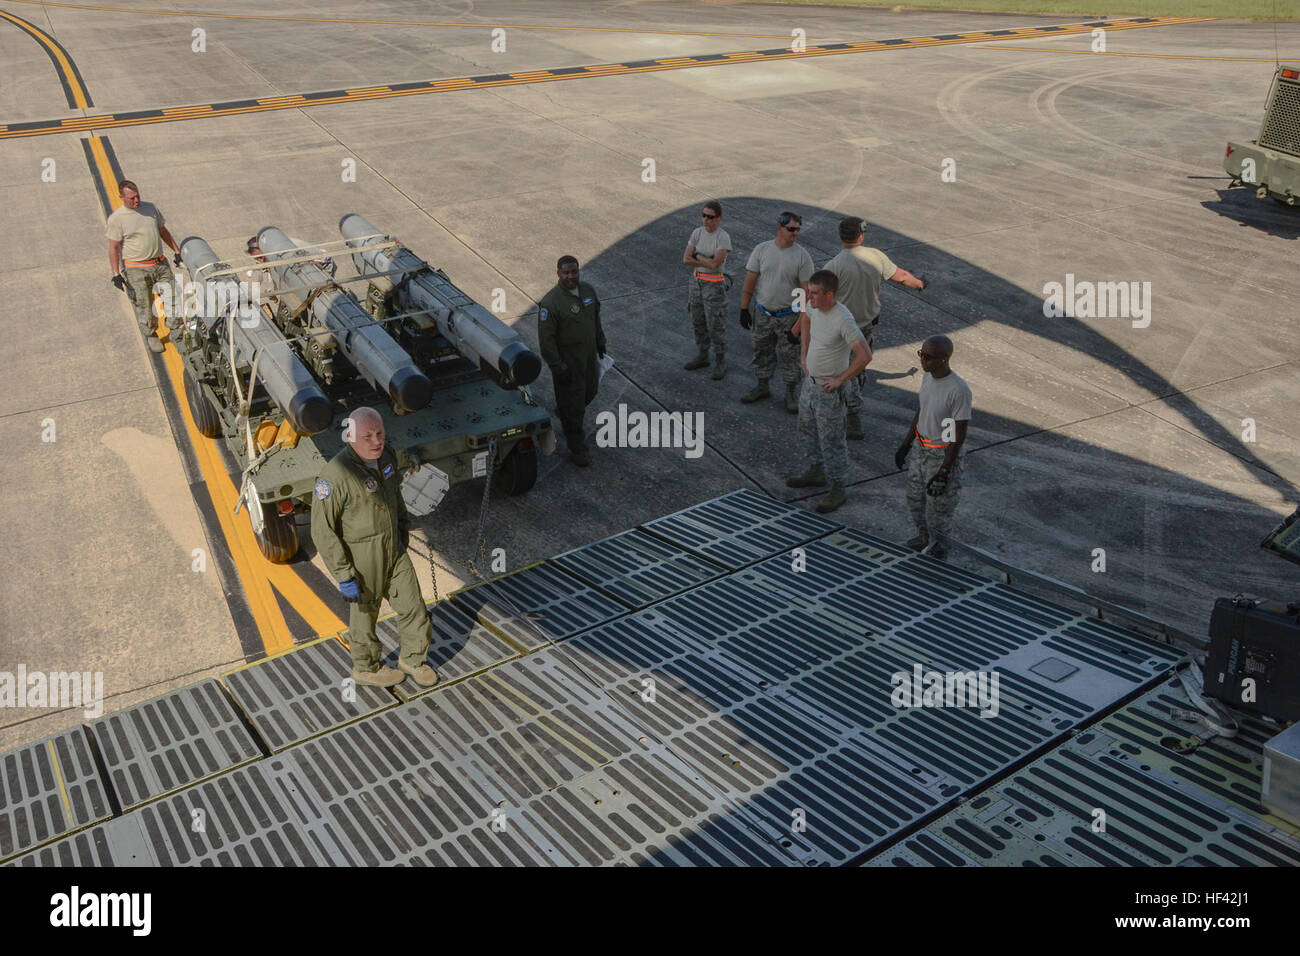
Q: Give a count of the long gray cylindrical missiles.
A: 3